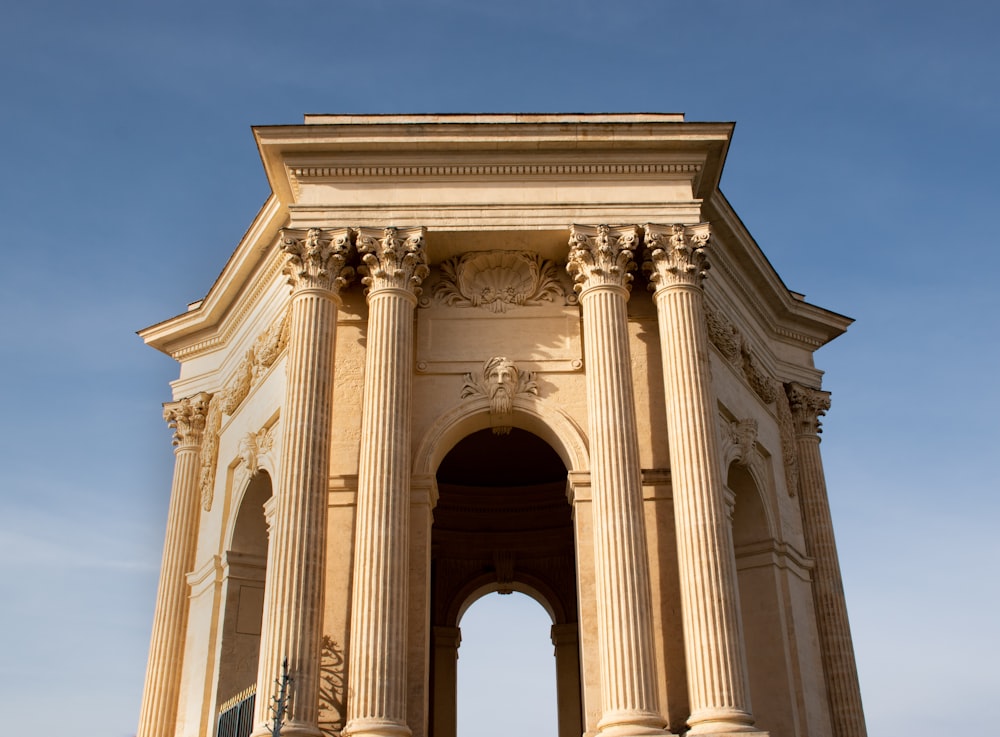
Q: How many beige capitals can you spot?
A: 6